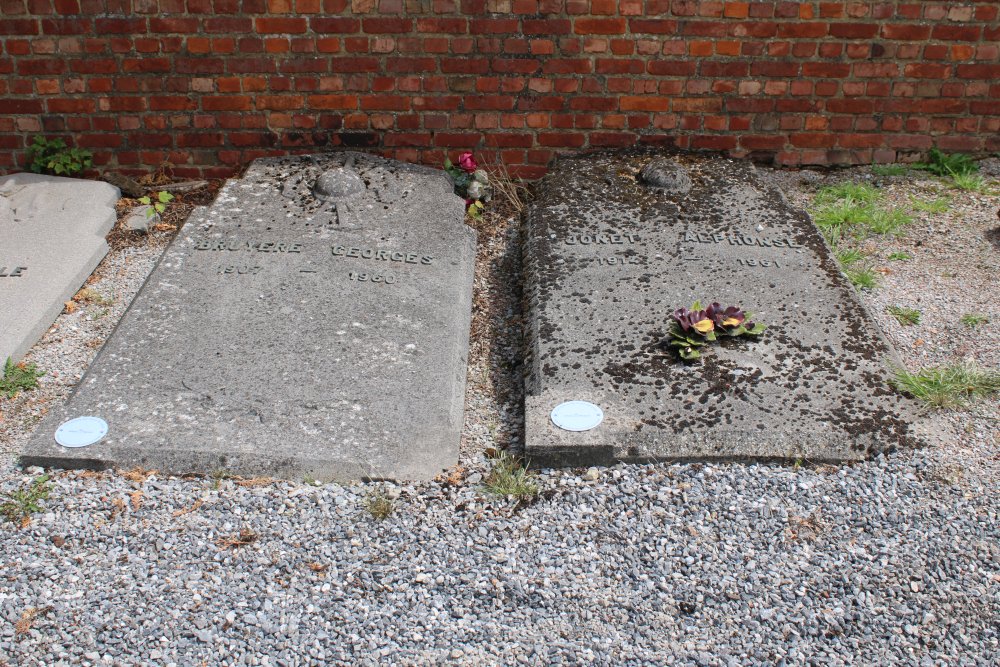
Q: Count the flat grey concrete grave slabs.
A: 3